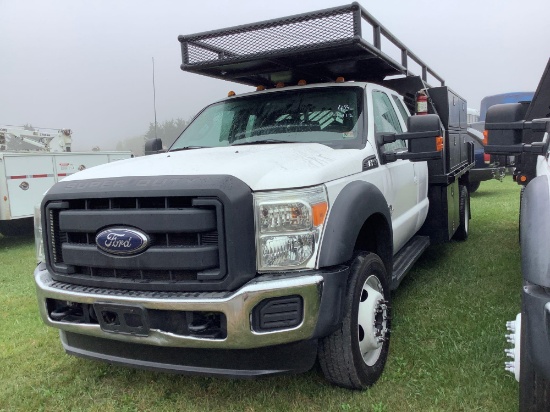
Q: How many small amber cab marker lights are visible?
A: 5